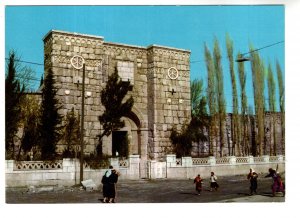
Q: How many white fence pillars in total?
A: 11